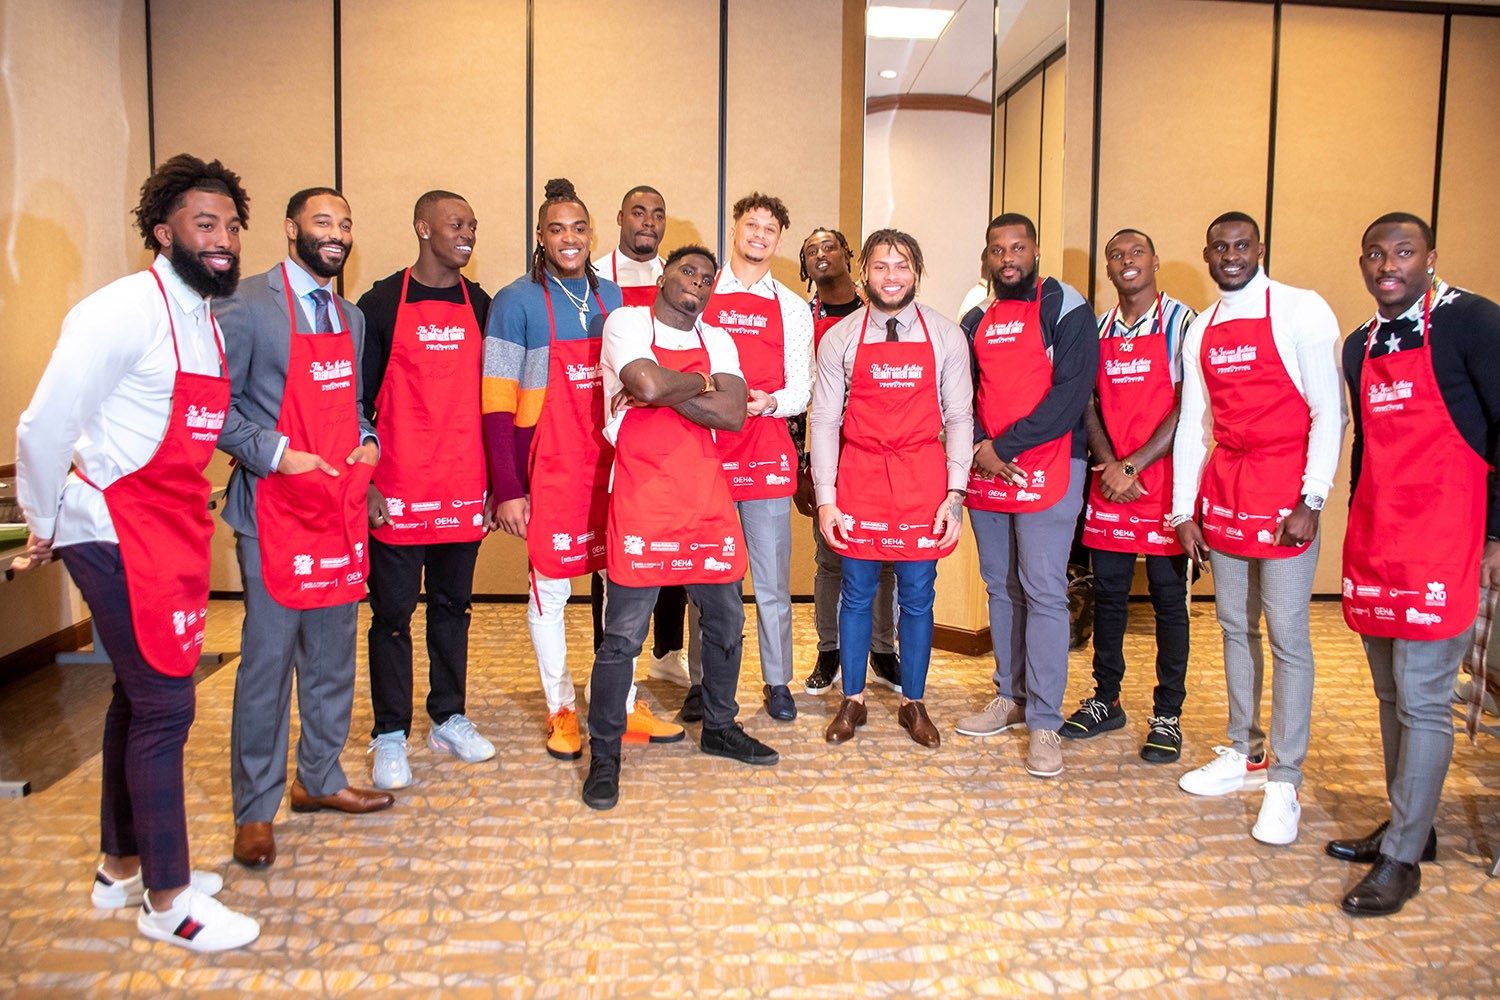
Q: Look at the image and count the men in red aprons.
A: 13